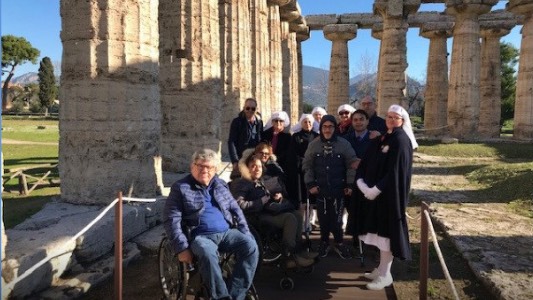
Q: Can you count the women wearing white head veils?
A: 5